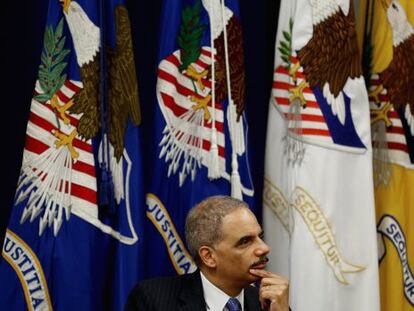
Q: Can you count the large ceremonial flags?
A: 4